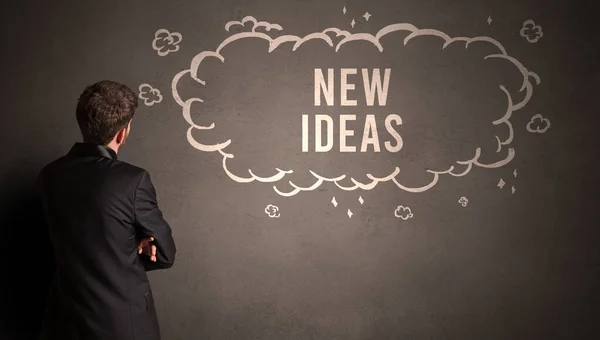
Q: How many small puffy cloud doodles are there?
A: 7